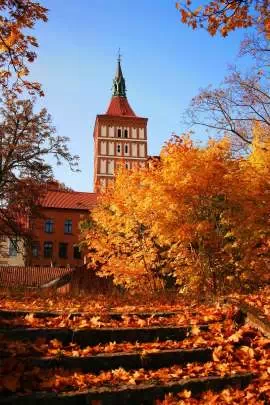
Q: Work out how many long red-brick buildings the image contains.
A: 1